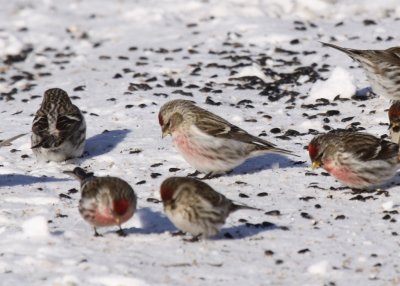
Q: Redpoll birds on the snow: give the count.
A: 7